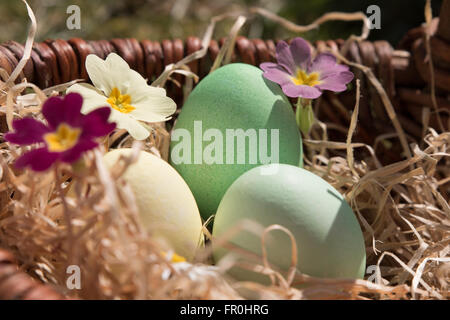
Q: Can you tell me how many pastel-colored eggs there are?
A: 3